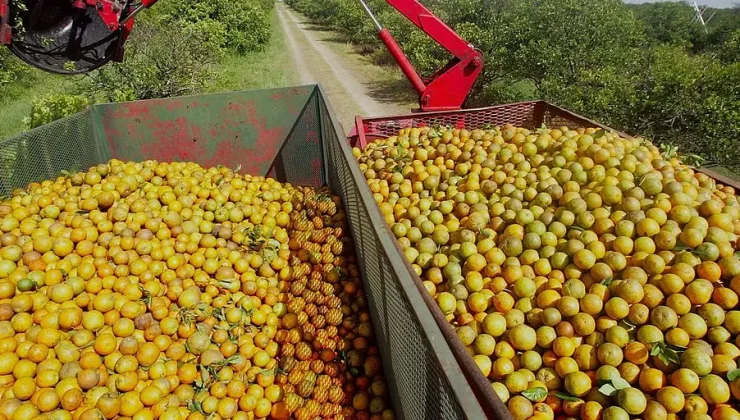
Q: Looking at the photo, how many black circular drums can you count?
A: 1